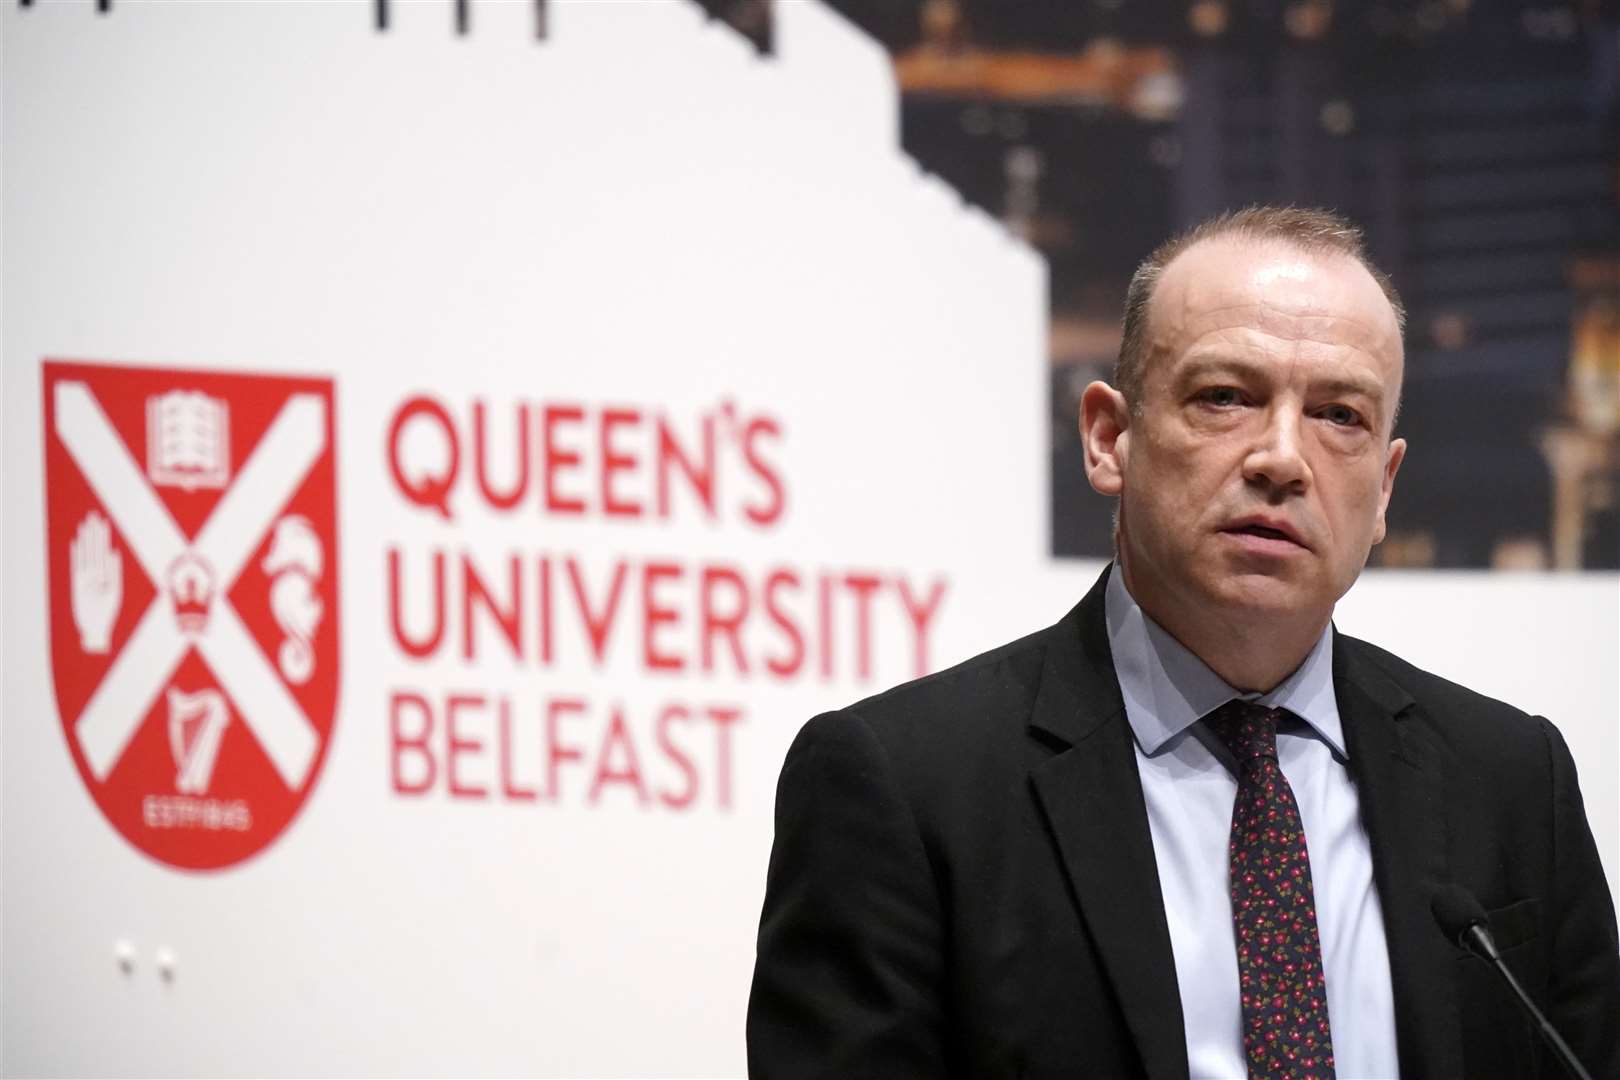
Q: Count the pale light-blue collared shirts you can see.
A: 1